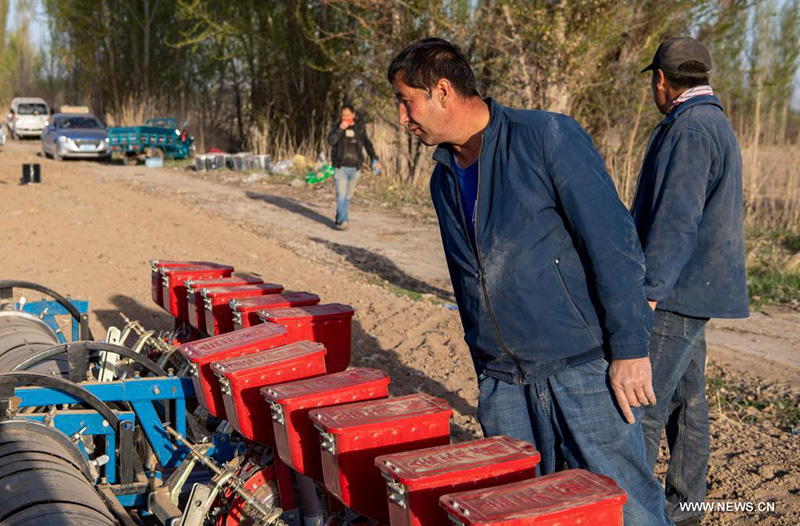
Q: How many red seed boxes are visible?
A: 12